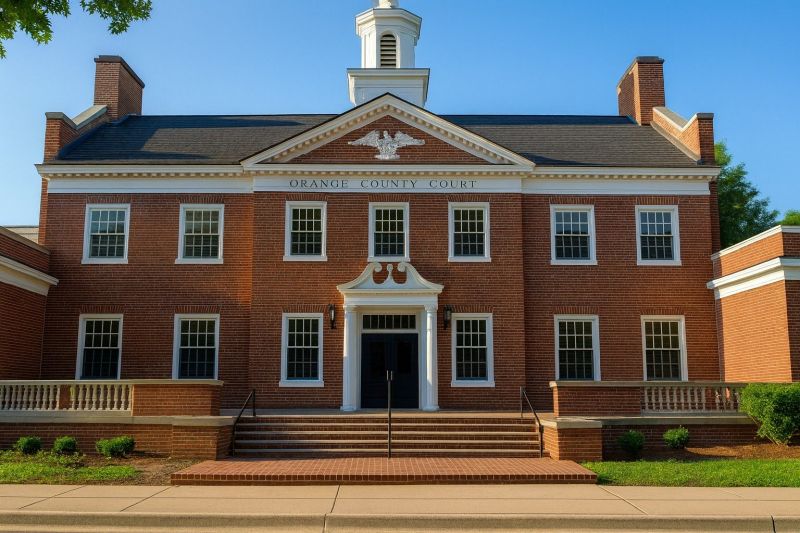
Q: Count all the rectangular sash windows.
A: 13